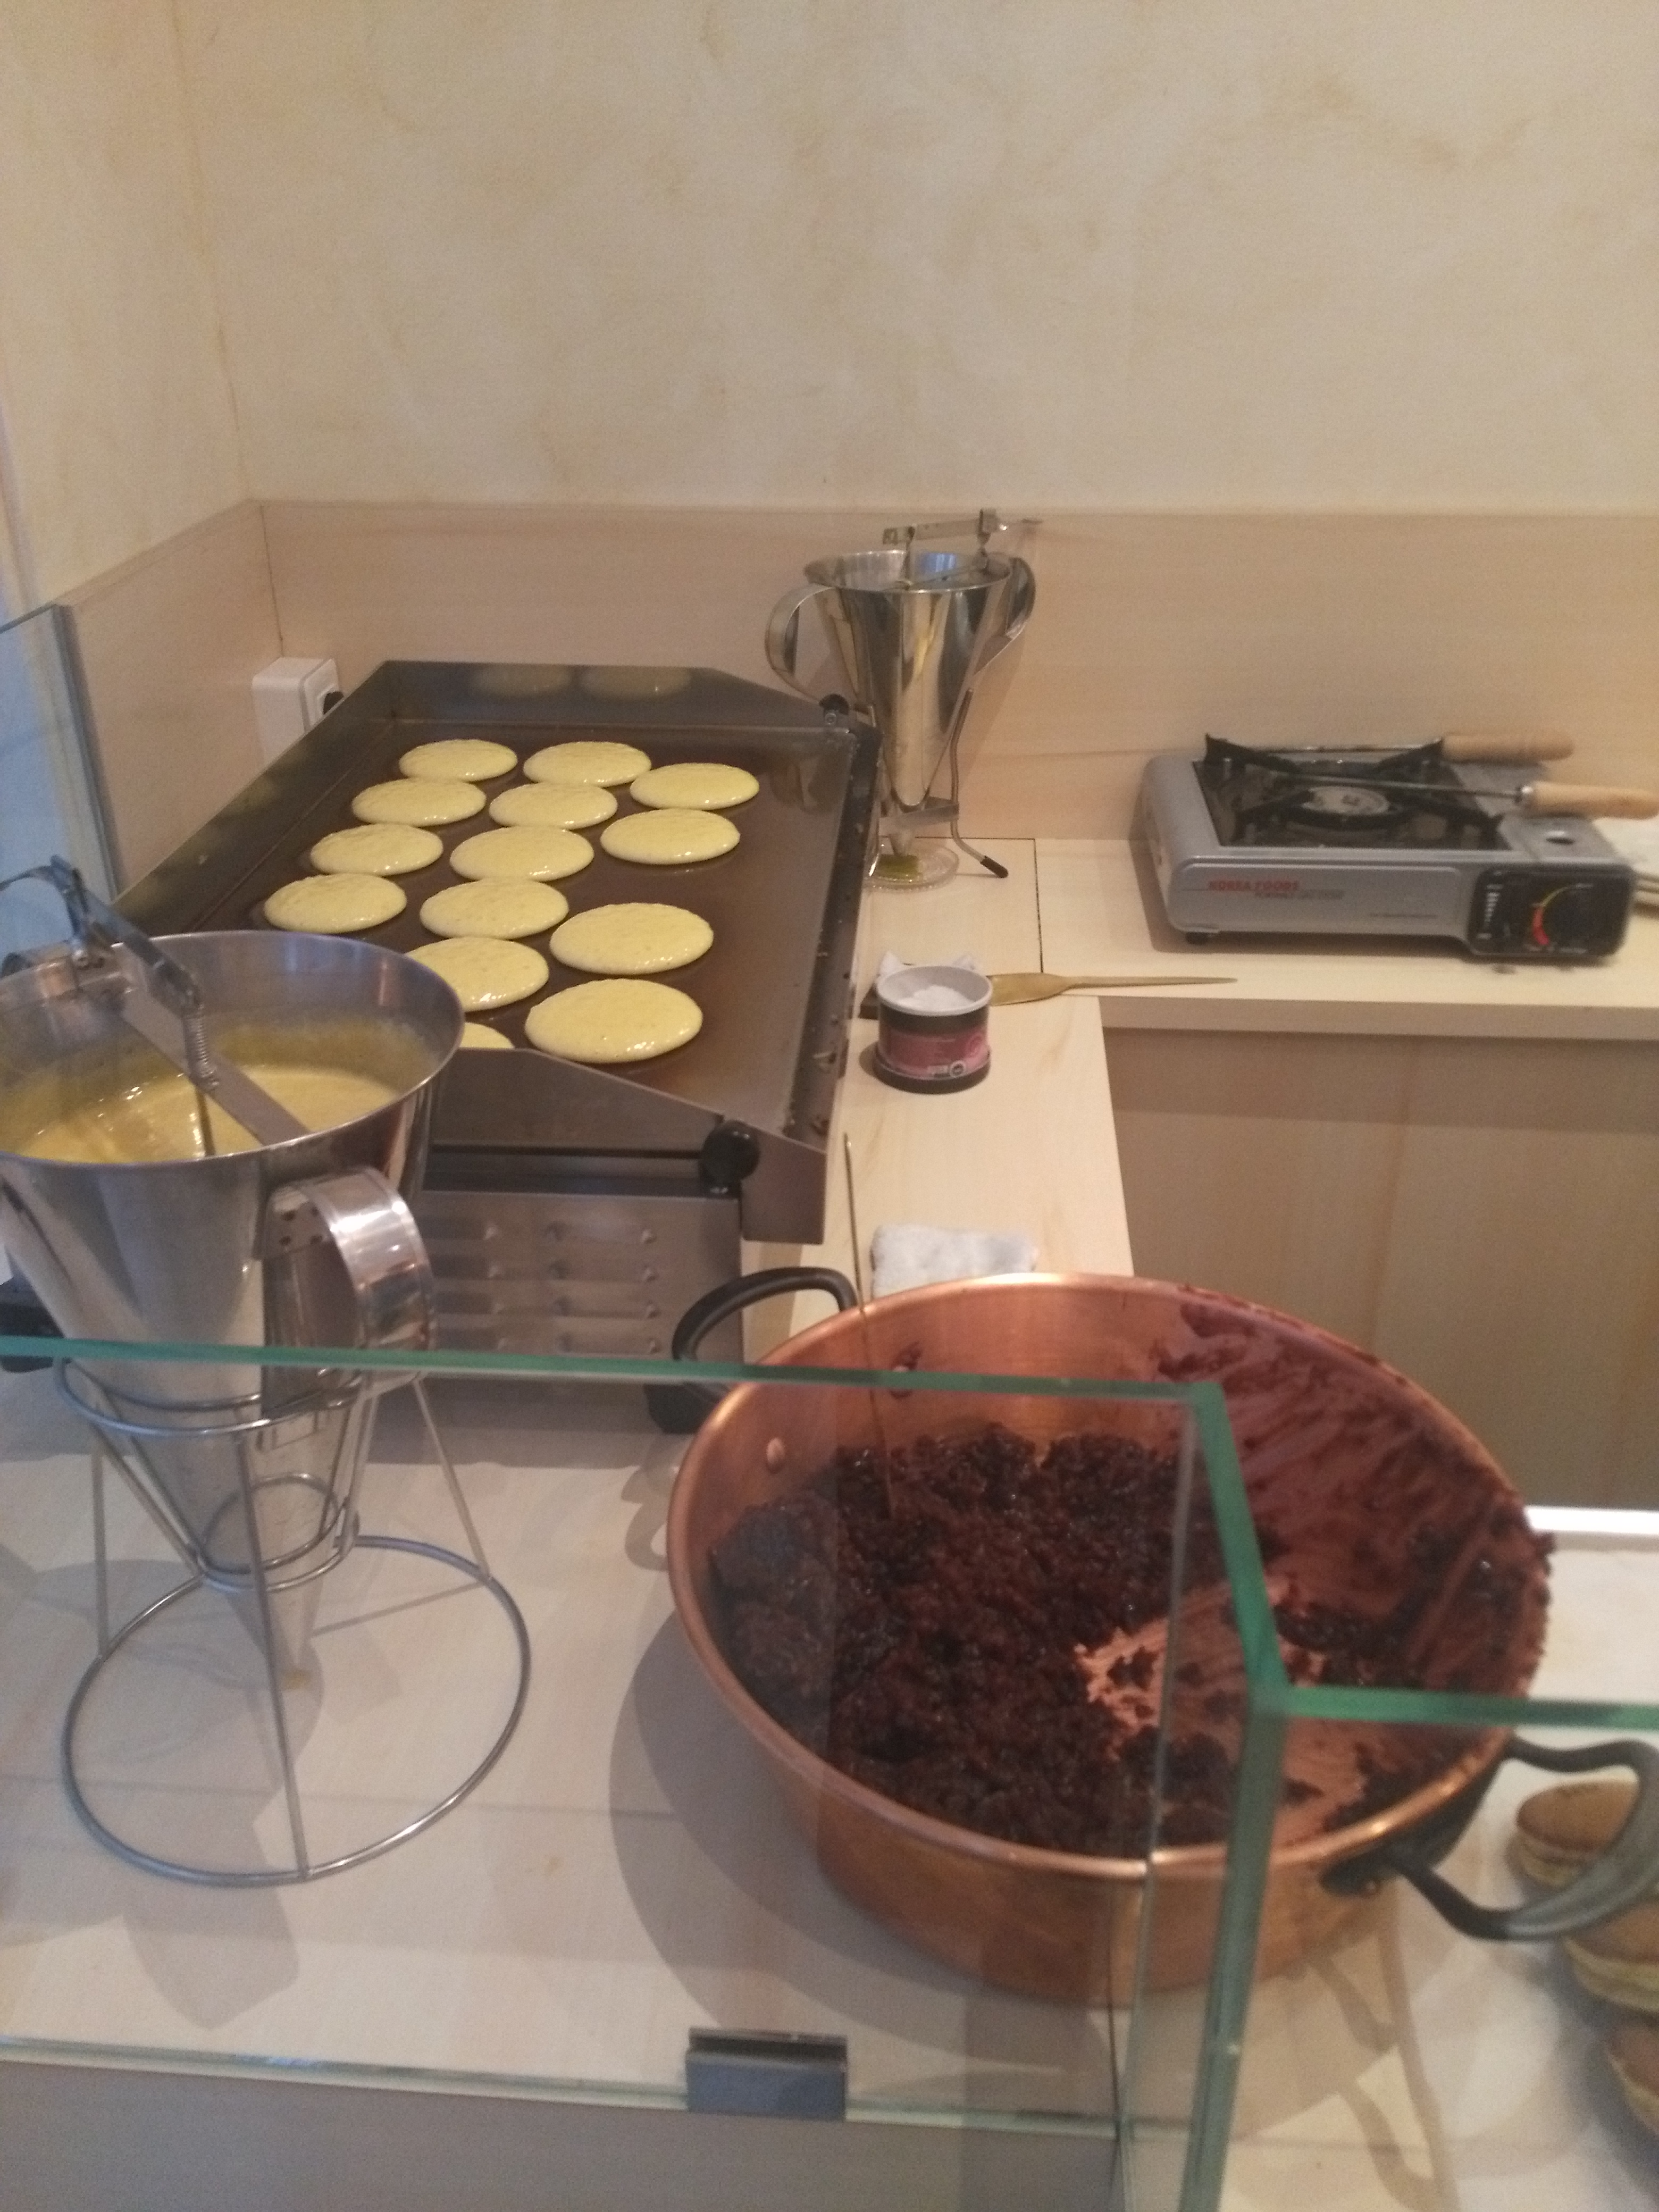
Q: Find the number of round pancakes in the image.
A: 14